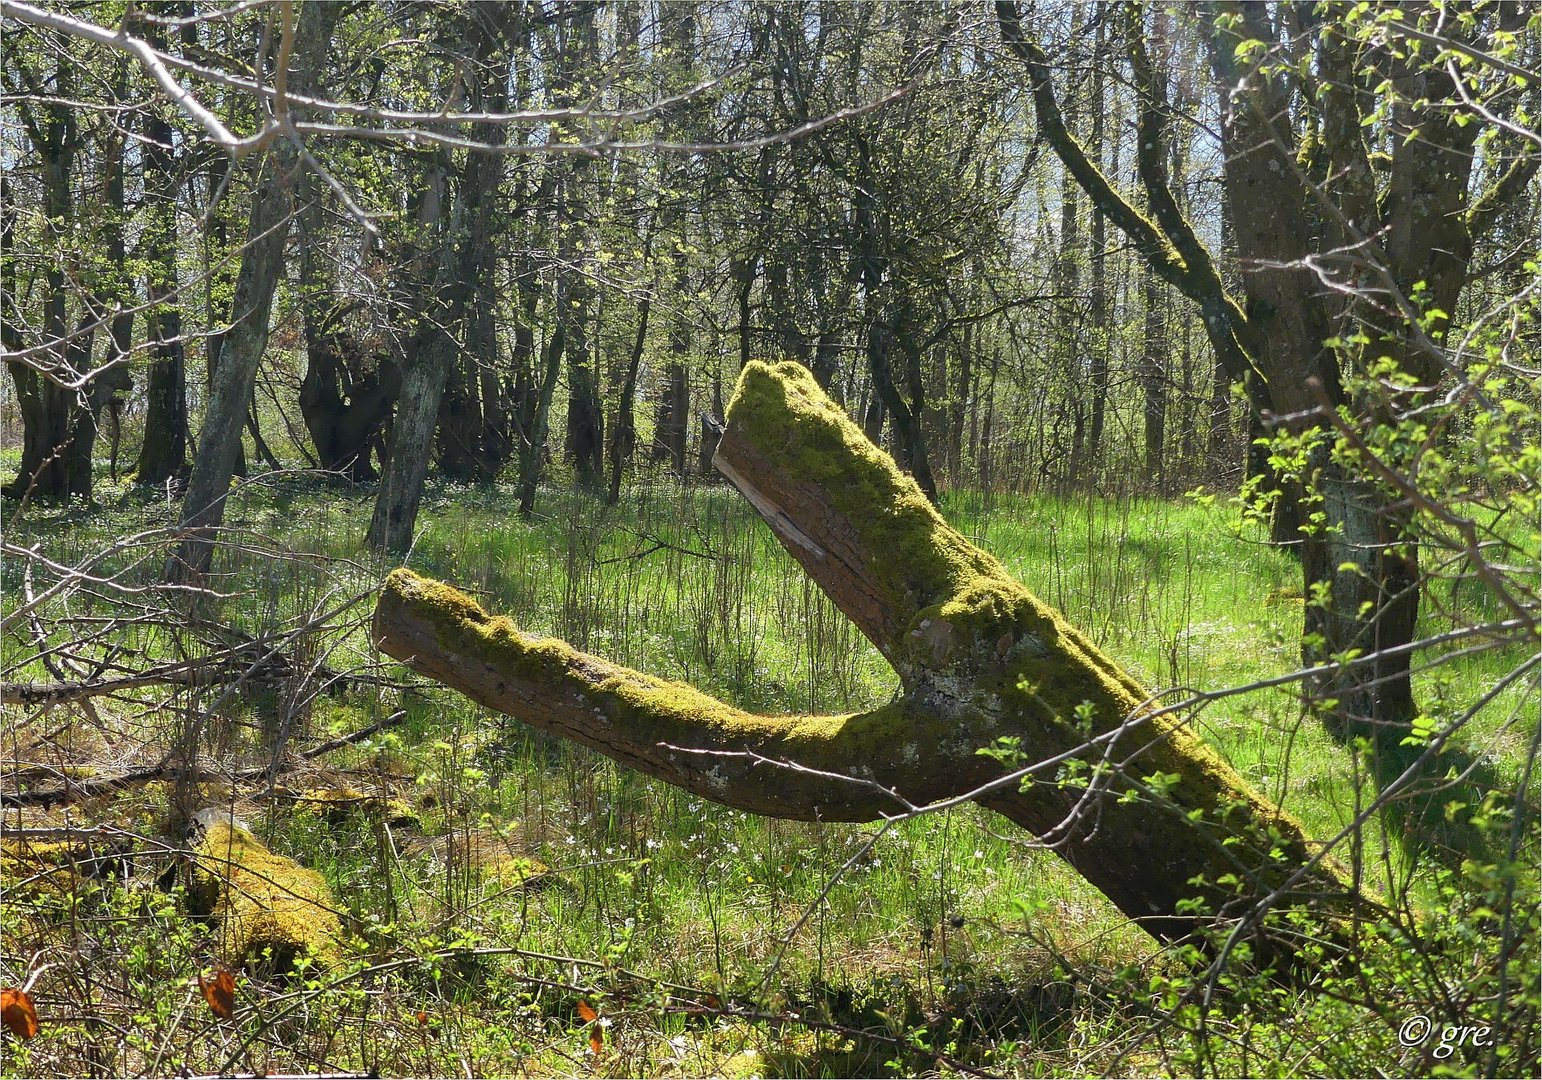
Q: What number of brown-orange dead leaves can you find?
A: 4